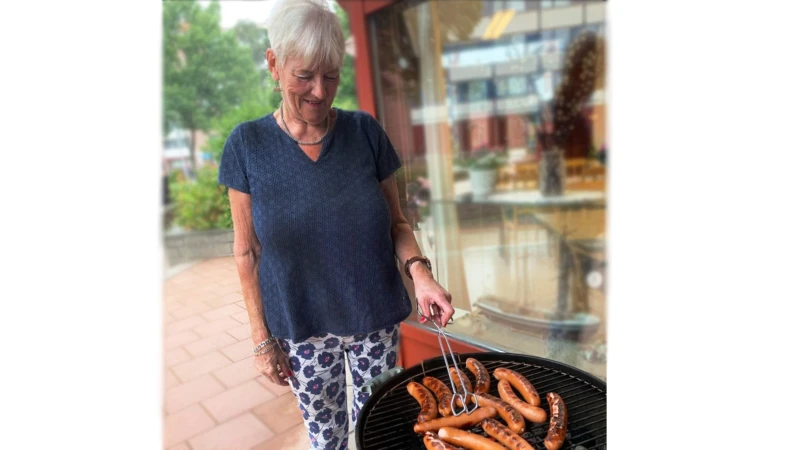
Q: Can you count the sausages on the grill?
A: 12